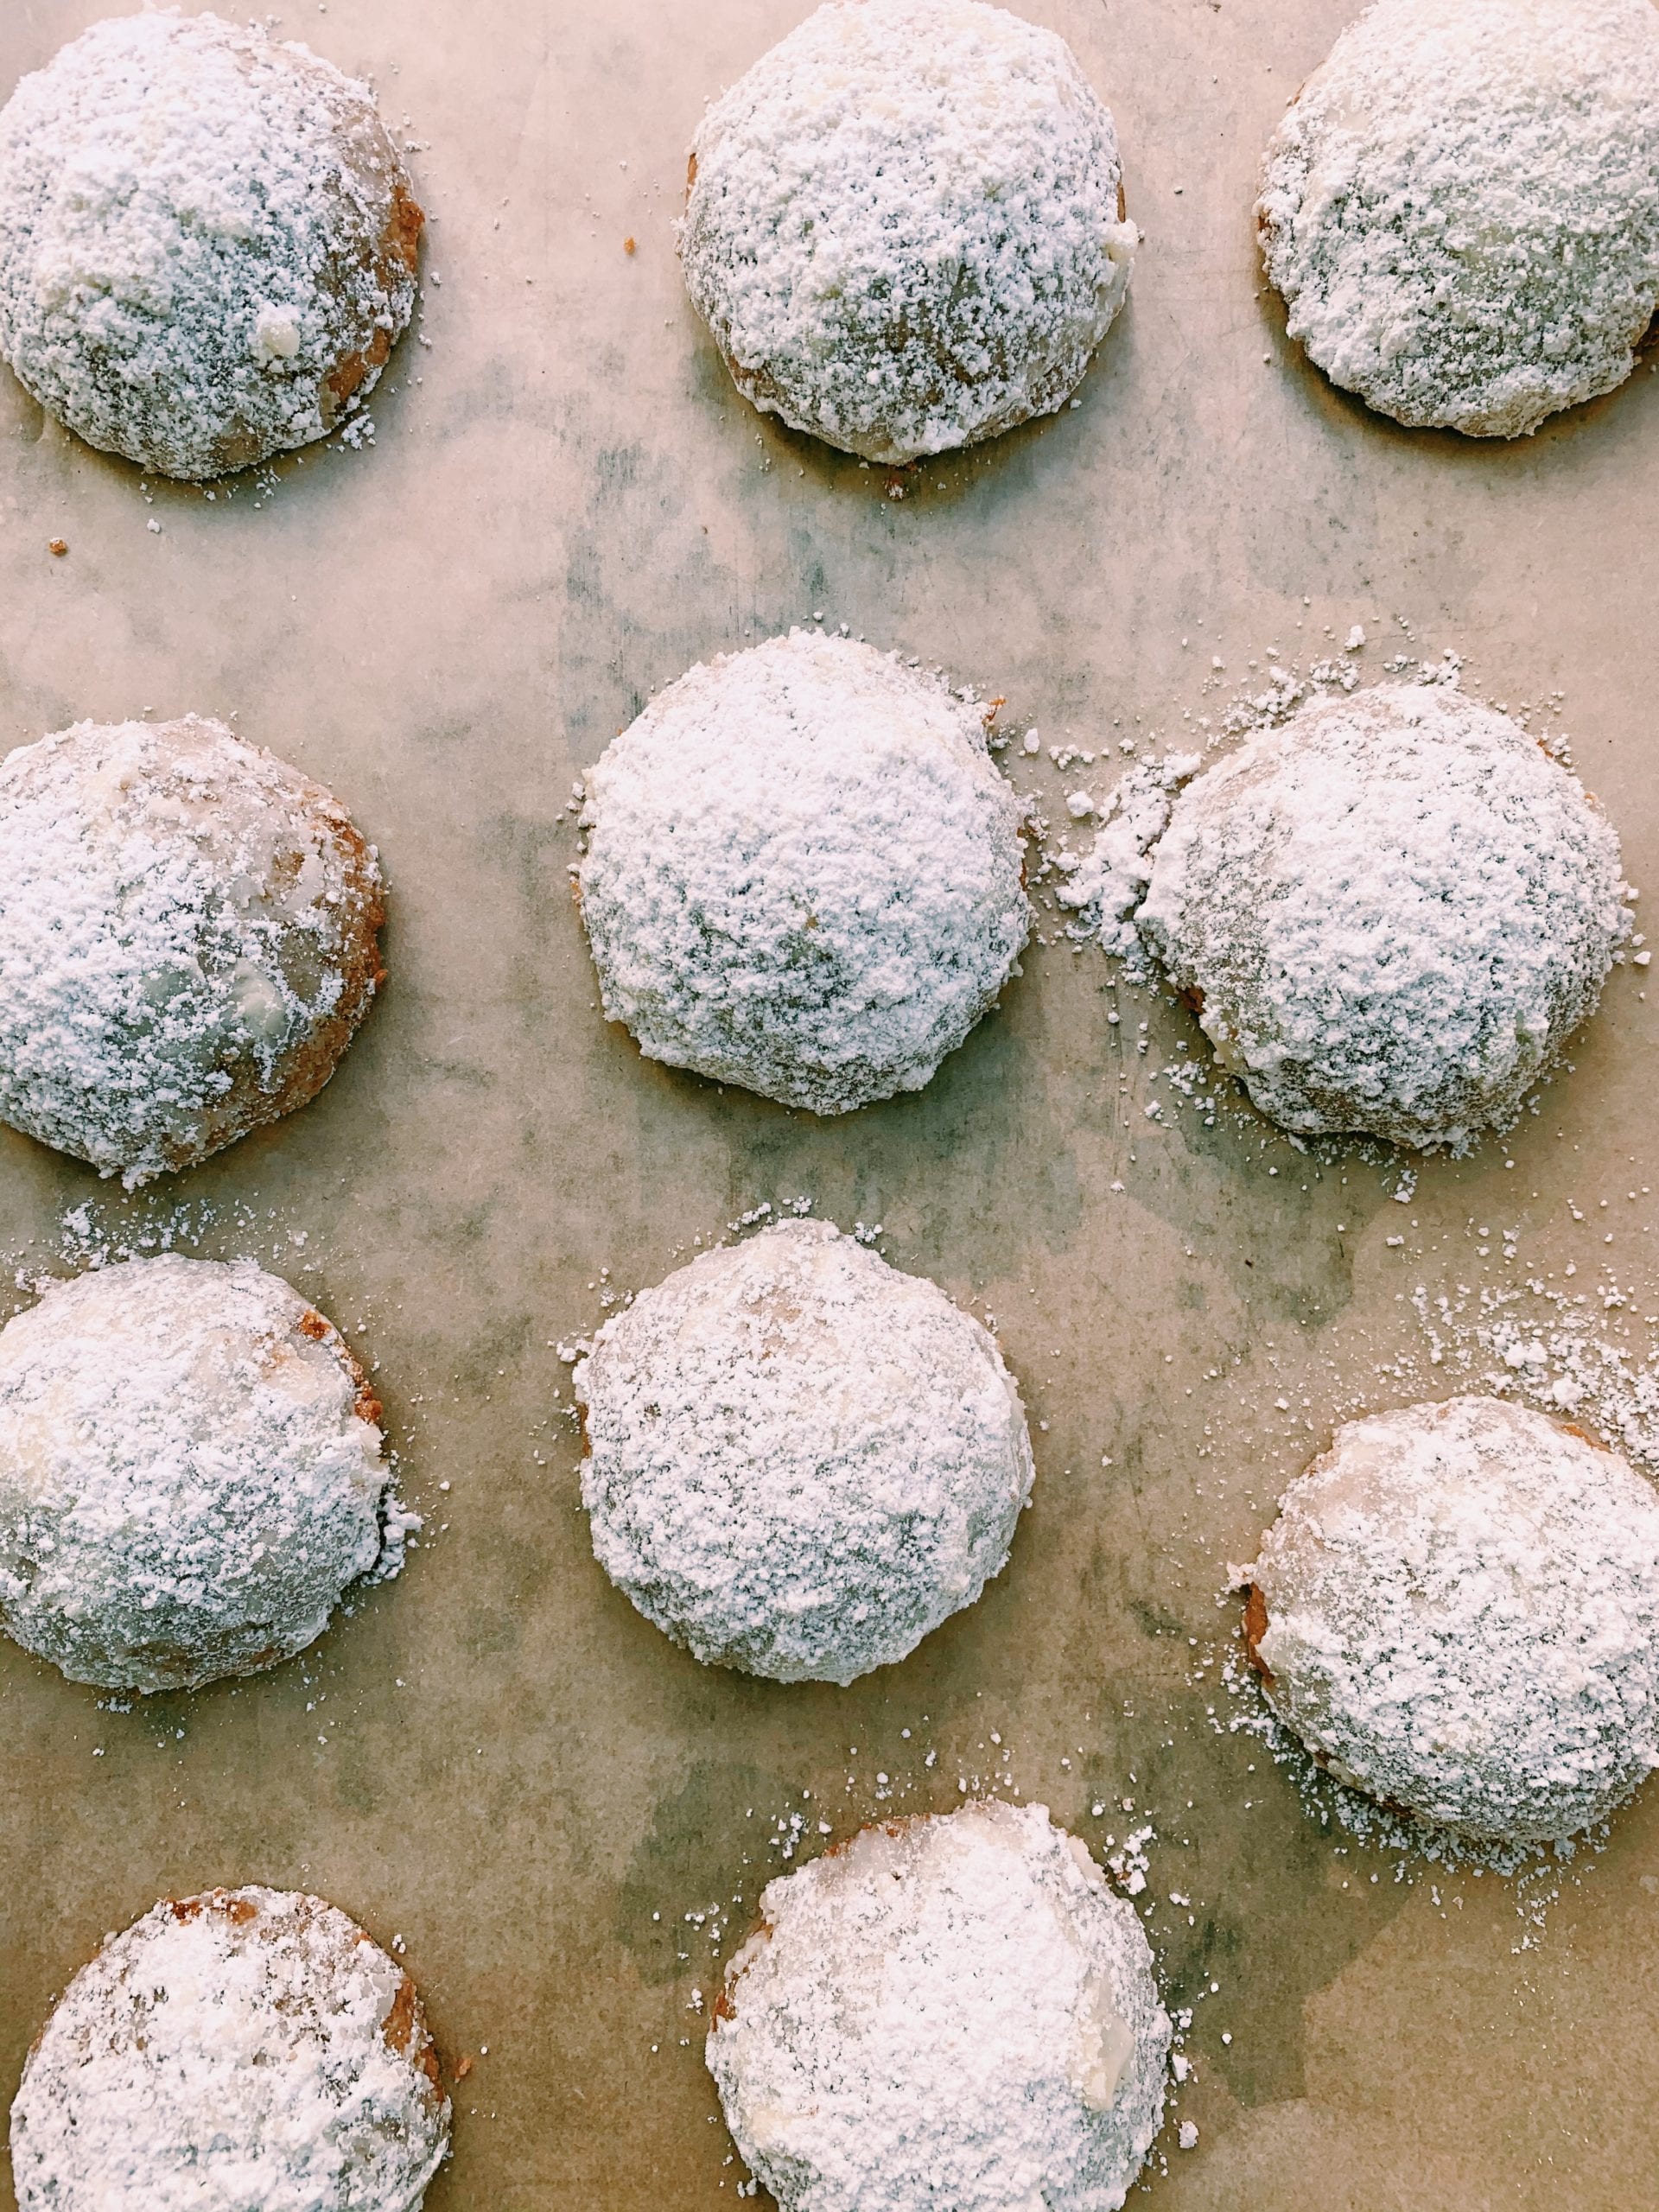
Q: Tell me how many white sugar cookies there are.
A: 11